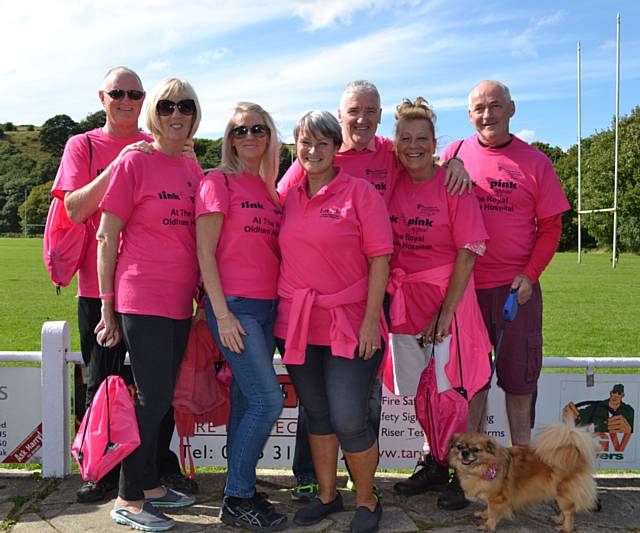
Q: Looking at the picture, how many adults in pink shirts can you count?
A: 7